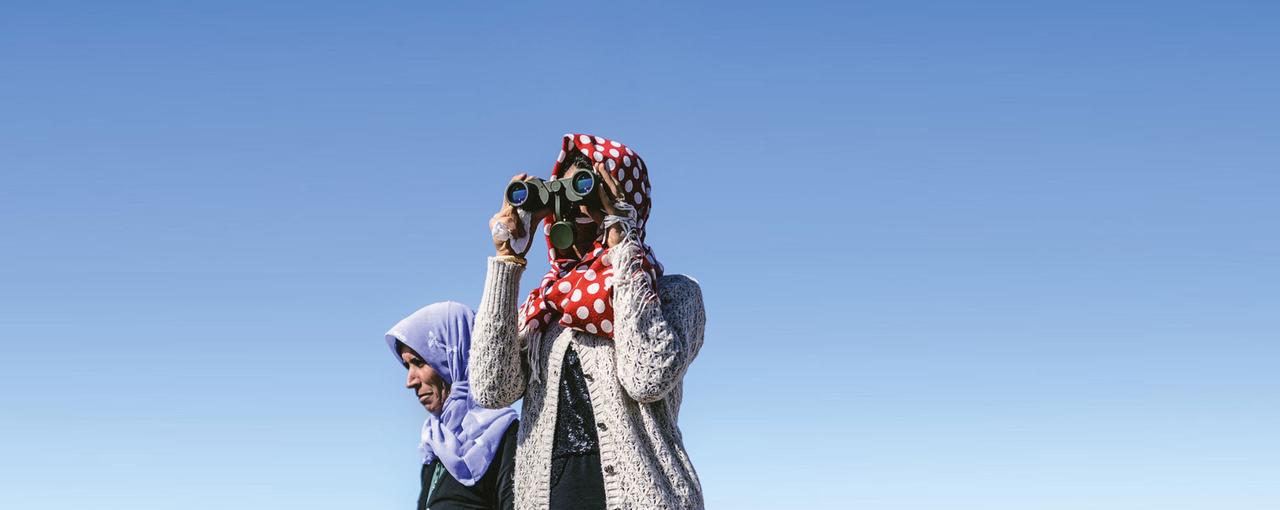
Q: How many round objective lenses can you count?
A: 2